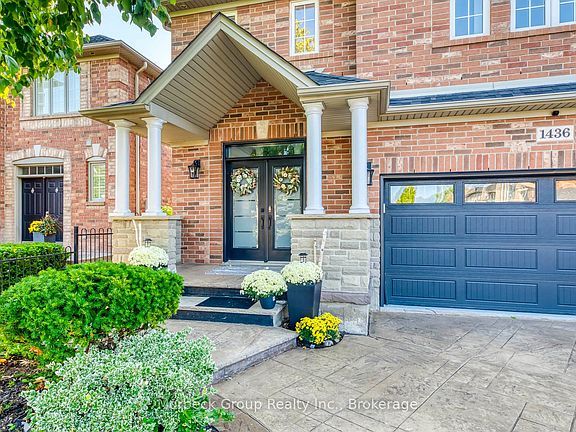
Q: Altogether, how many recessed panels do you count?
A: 9